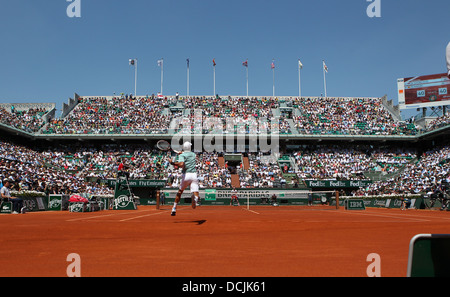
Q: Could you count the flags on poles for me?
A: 8